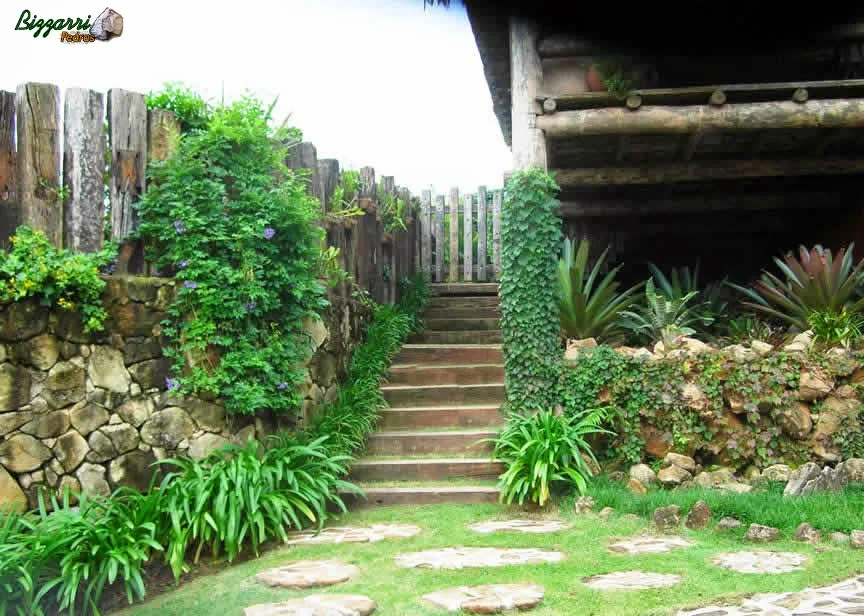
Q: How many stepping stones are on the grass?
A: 9